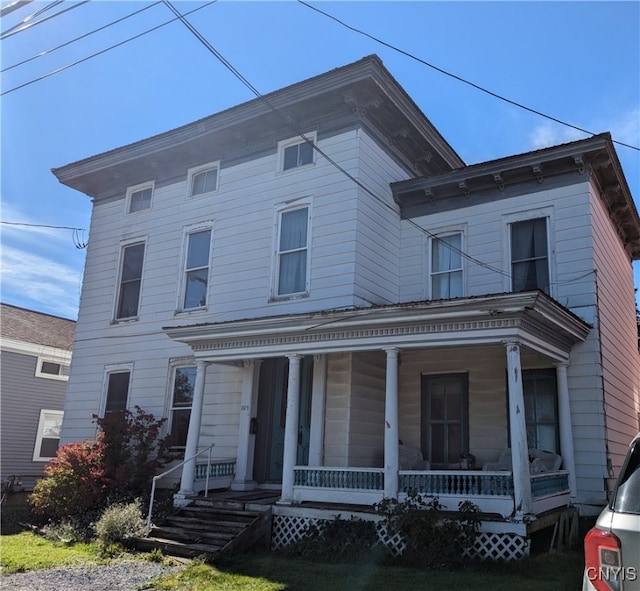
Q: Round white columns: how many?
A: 5